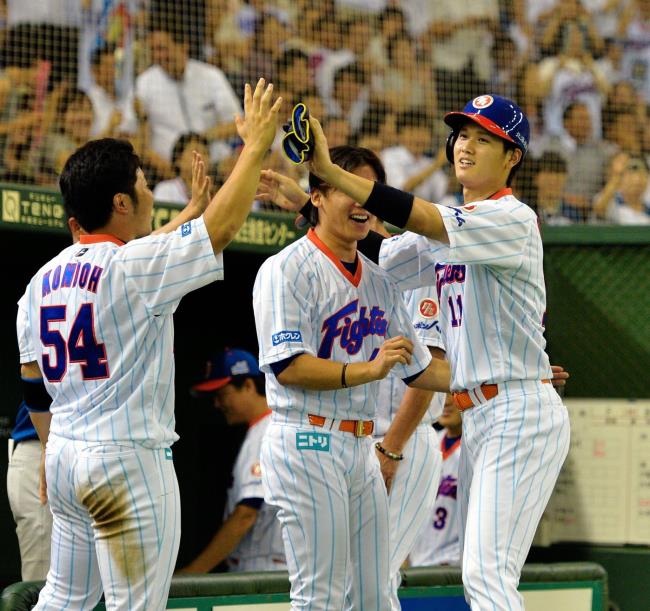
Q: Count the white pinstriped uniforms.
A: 6